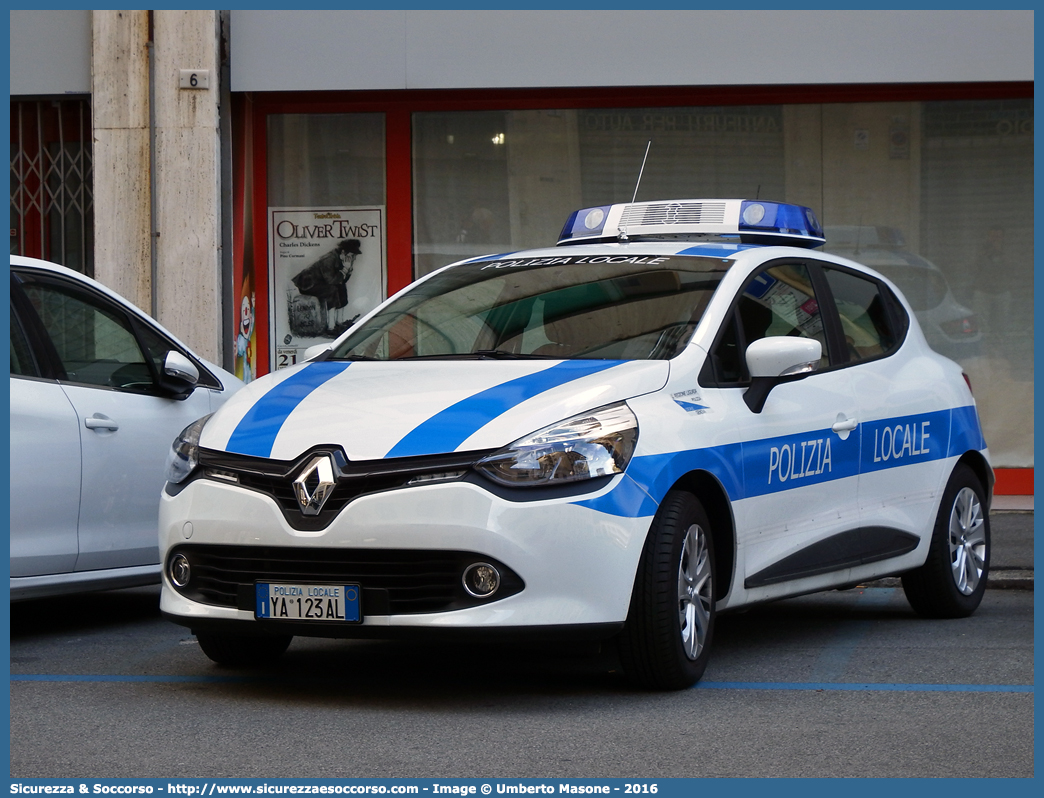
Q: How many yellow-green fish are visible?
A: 0